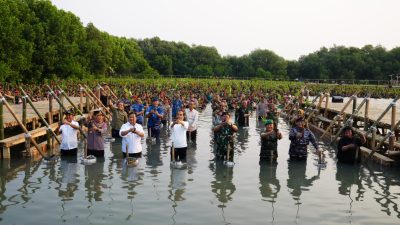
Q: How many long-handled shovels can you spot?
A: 0